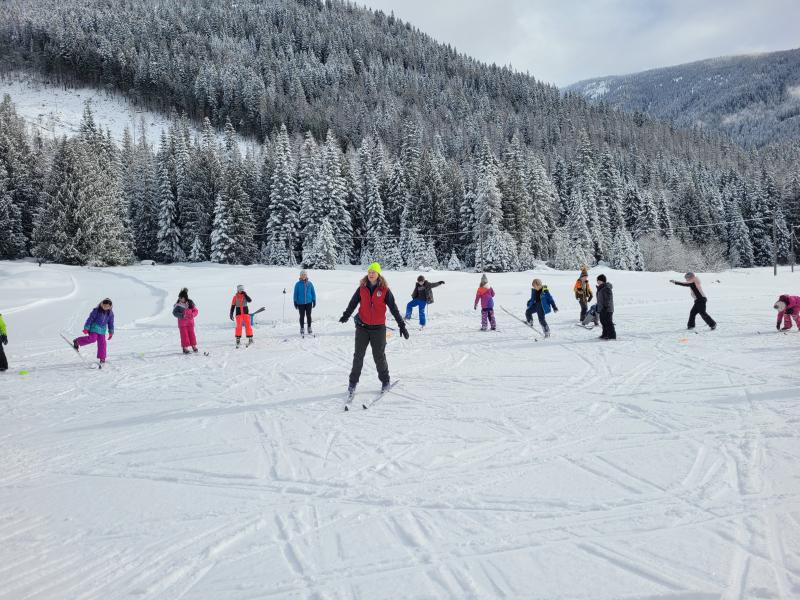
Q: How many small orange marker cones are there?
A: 2